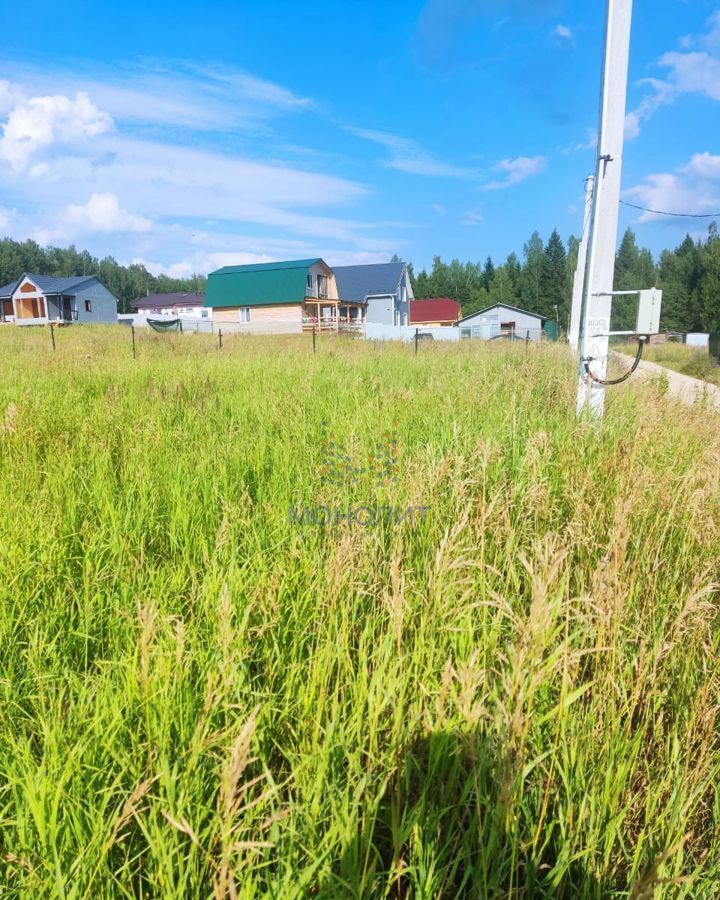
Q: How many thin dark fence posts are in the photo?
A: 6